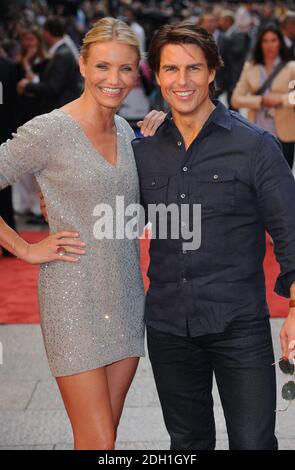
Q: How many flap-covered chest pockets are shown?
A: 2